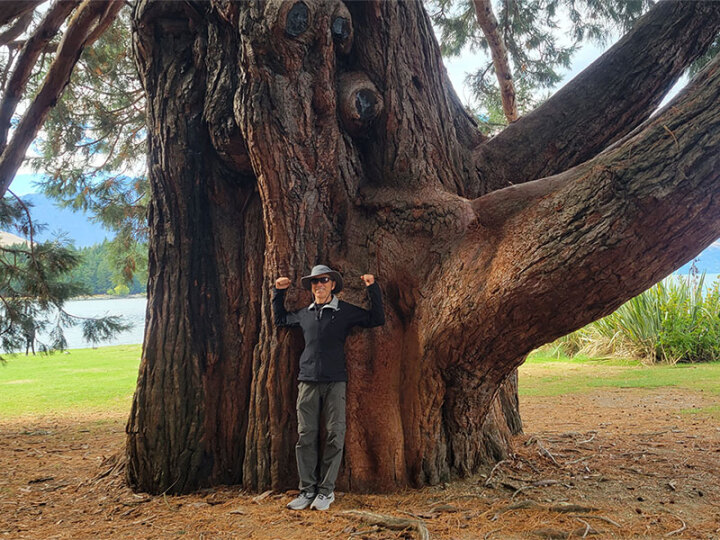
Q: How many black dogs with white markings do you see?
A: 0